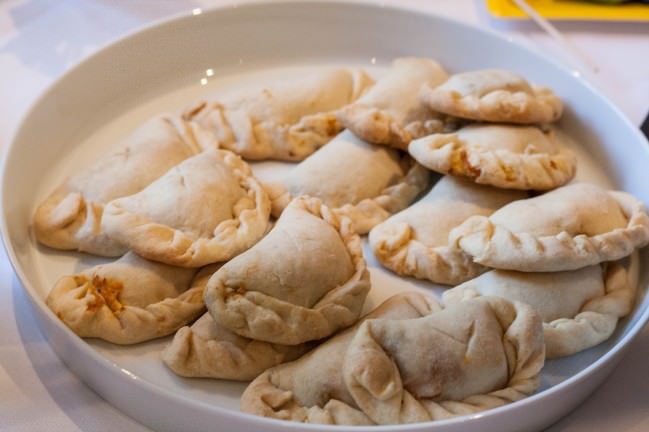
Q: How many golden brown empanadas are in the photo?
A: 15